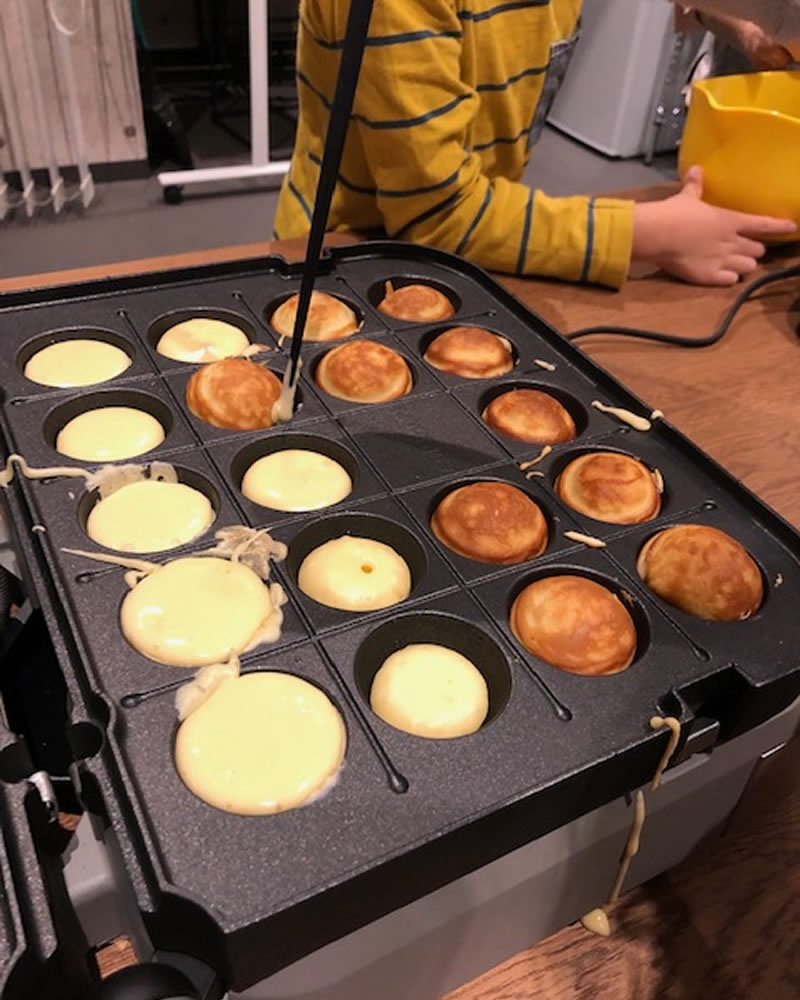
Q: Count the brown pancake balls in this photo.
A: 10